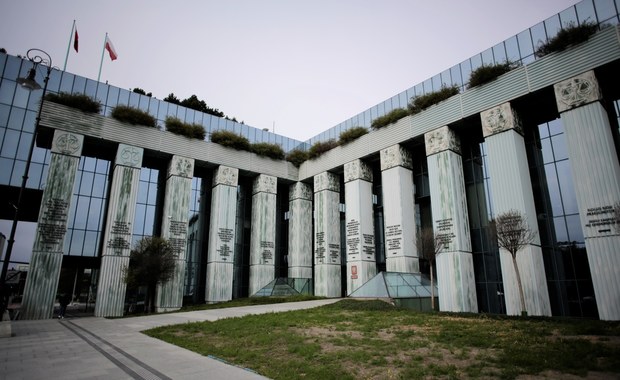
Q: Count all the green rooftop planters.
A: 12